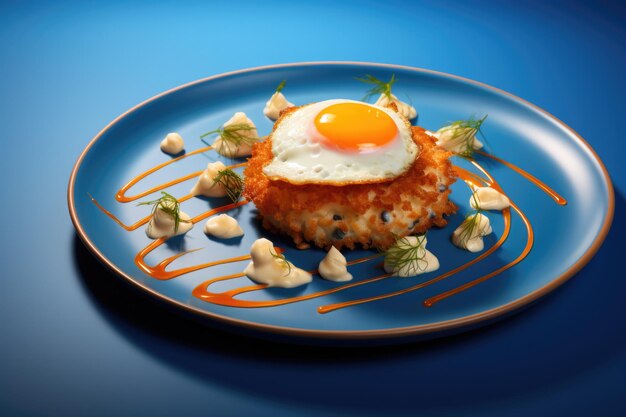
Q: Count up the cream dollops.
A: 13